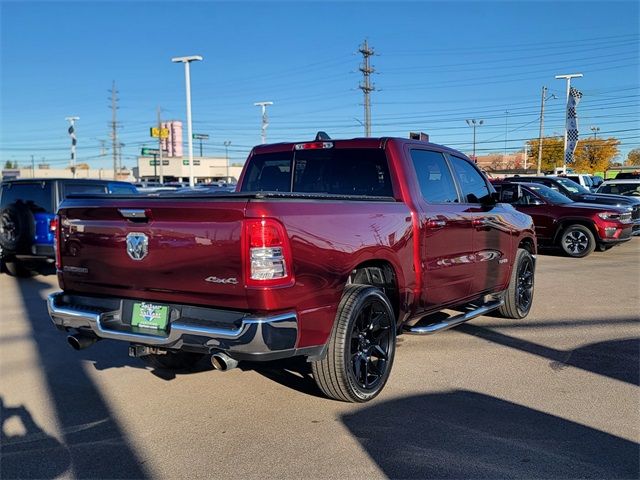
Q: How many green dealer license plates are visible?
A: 1